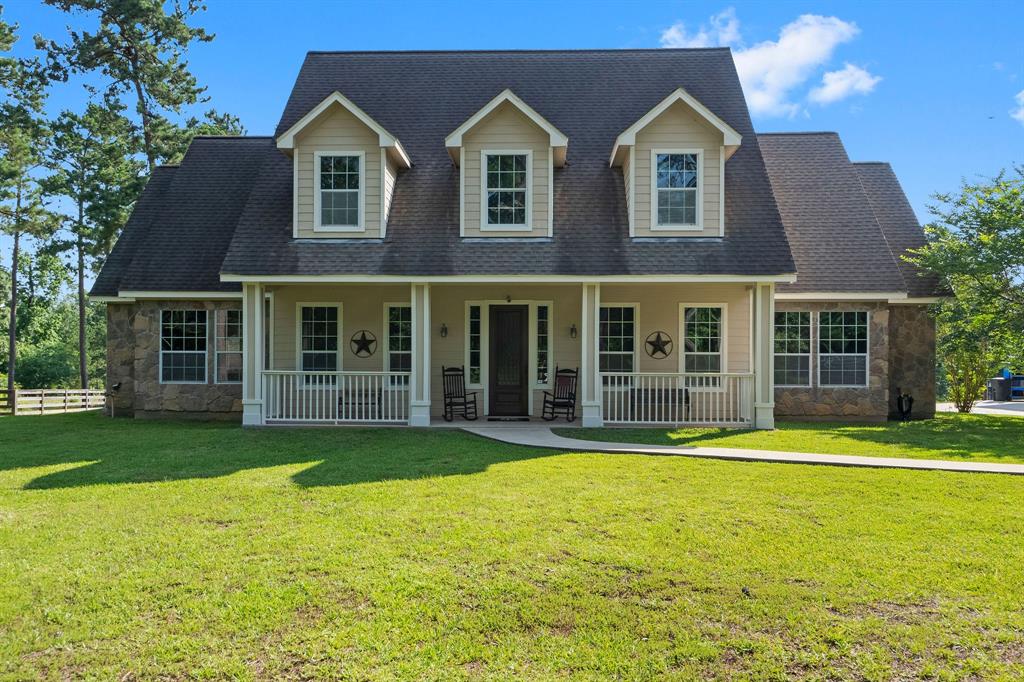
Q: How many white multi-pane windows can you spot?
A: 11